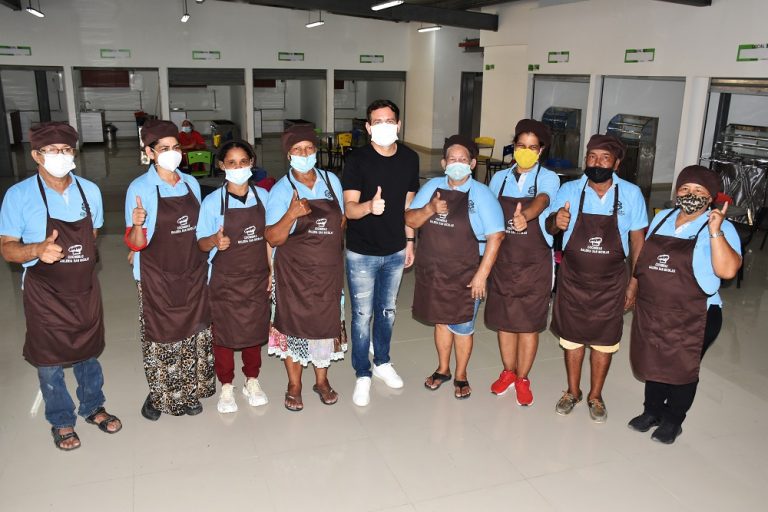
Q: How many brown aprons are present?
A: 8